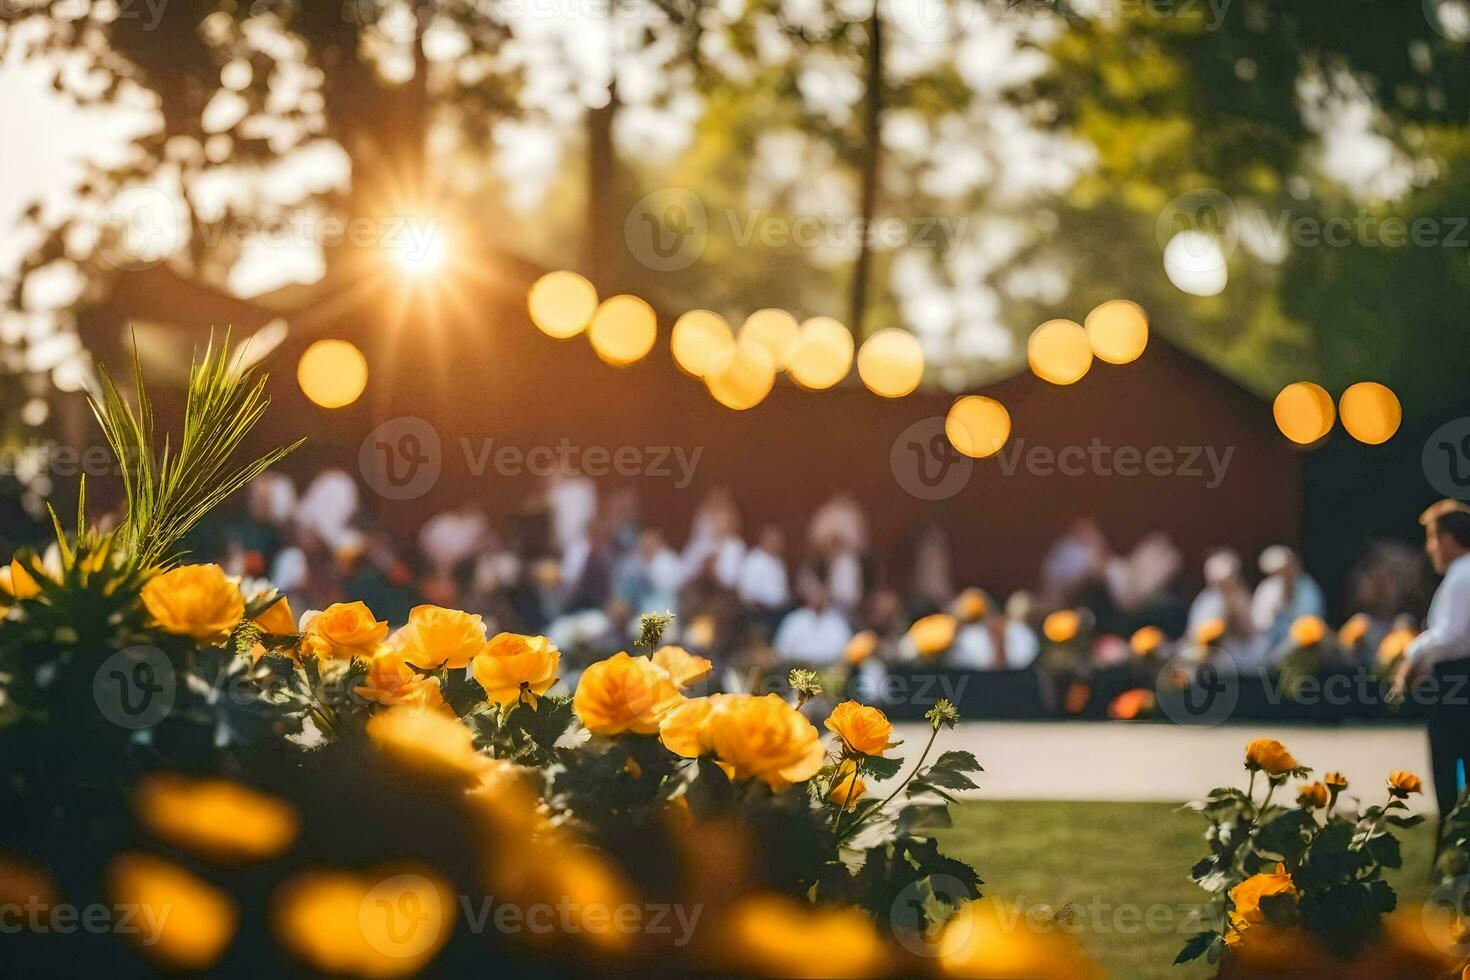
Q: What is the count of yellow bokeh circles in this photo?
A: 13